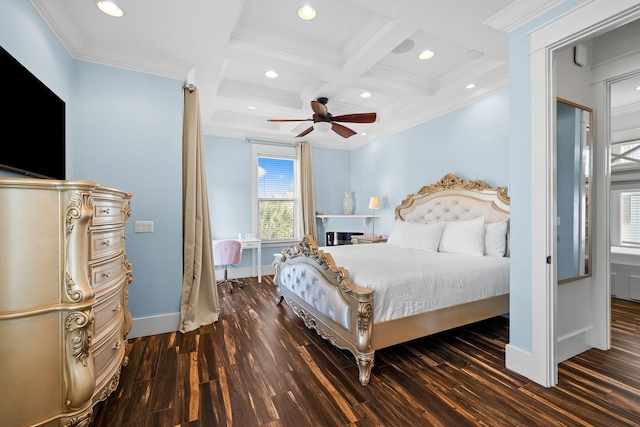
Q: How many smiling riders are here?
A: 0